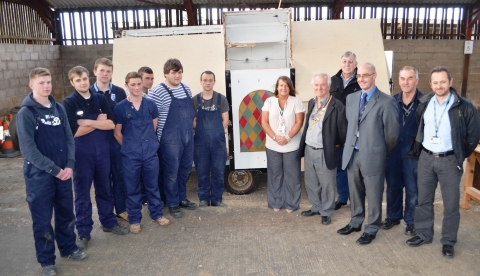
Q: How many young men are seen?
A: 7